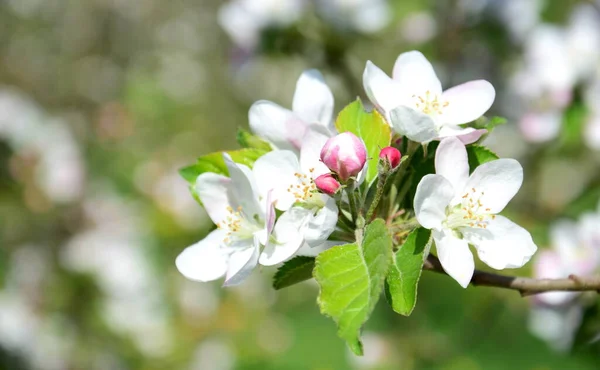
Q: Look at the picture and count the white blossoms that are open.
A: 5